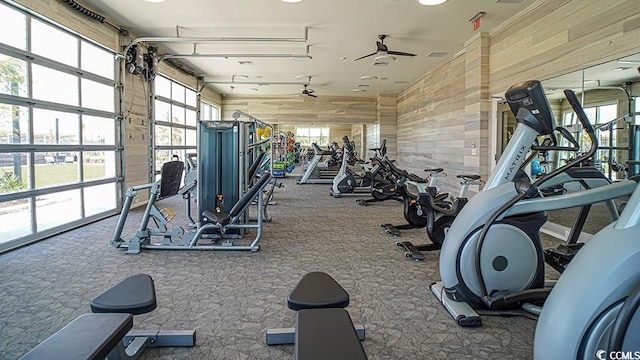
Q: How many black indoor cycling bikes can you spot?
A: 3